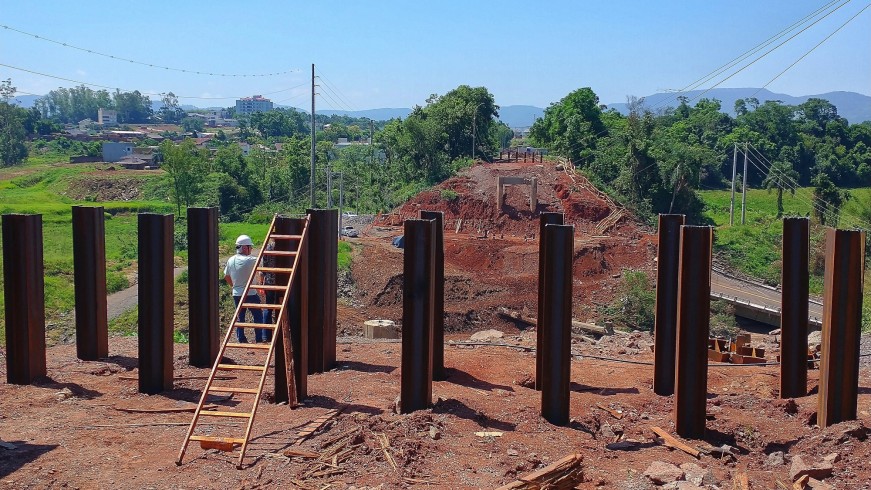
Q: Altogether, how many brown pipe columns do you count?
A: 14